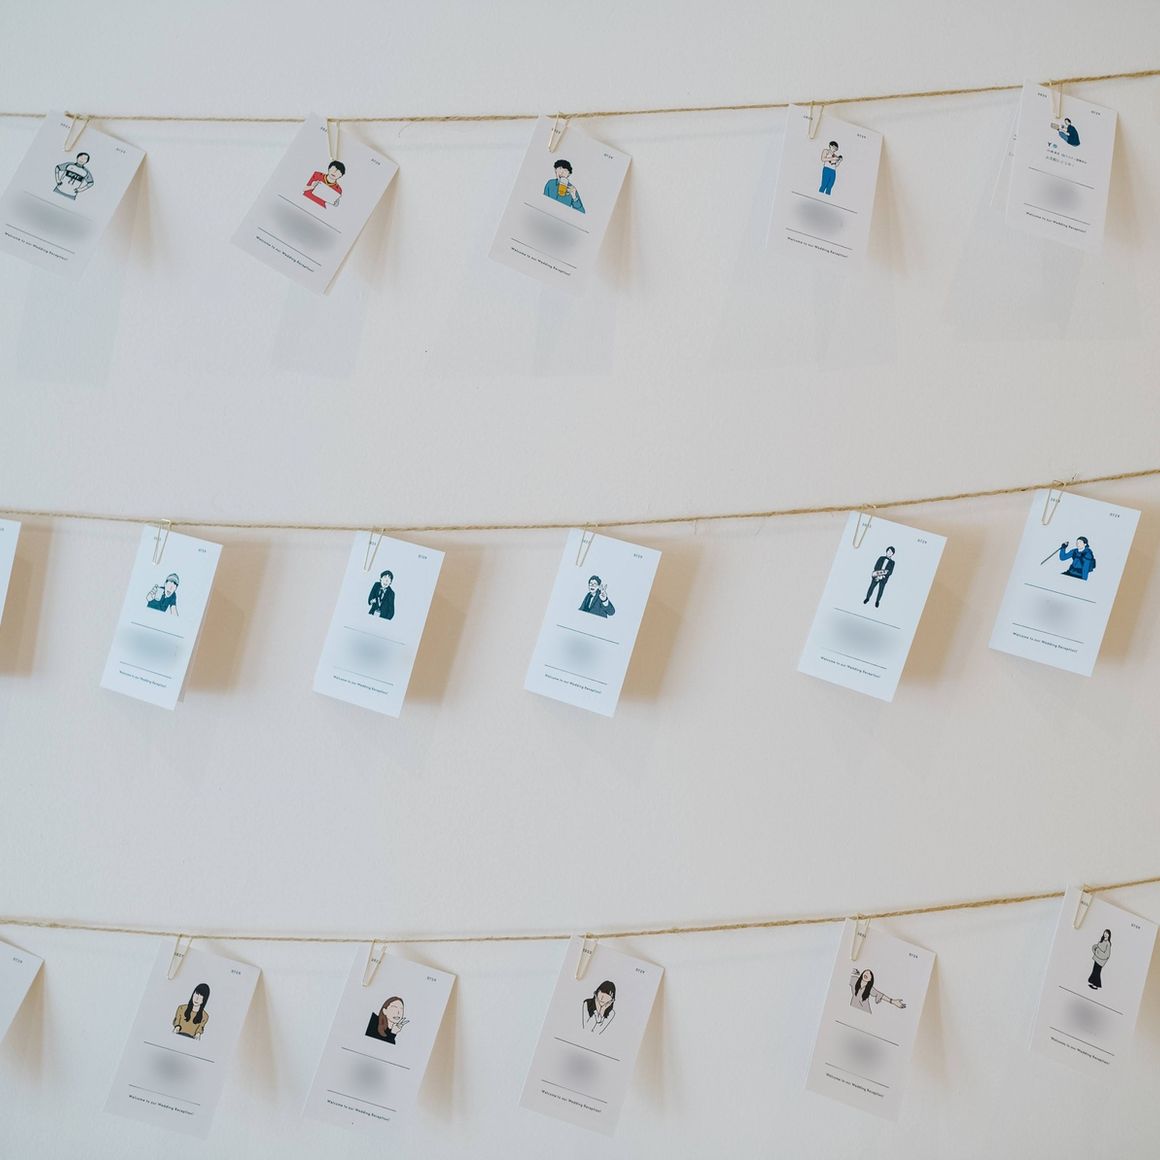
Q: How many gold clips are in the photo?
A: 15